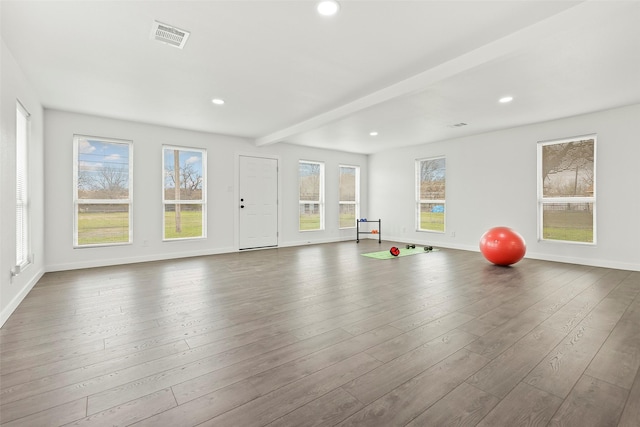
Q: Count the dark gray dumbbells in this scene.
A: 2